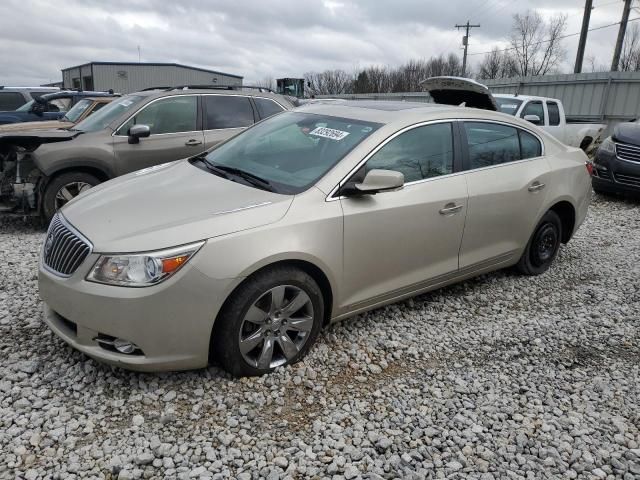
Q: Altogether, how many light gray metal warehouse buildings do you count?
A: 1